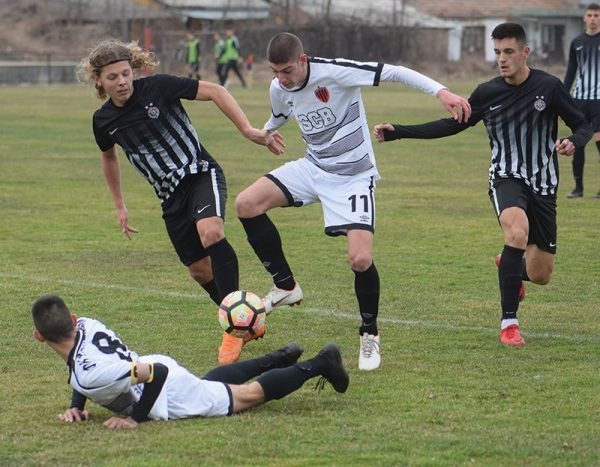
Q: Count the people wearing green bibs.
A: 3